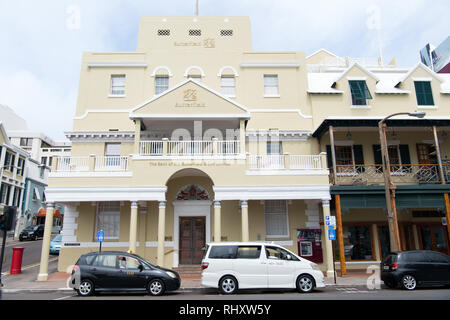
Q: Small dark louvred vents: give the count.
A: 3